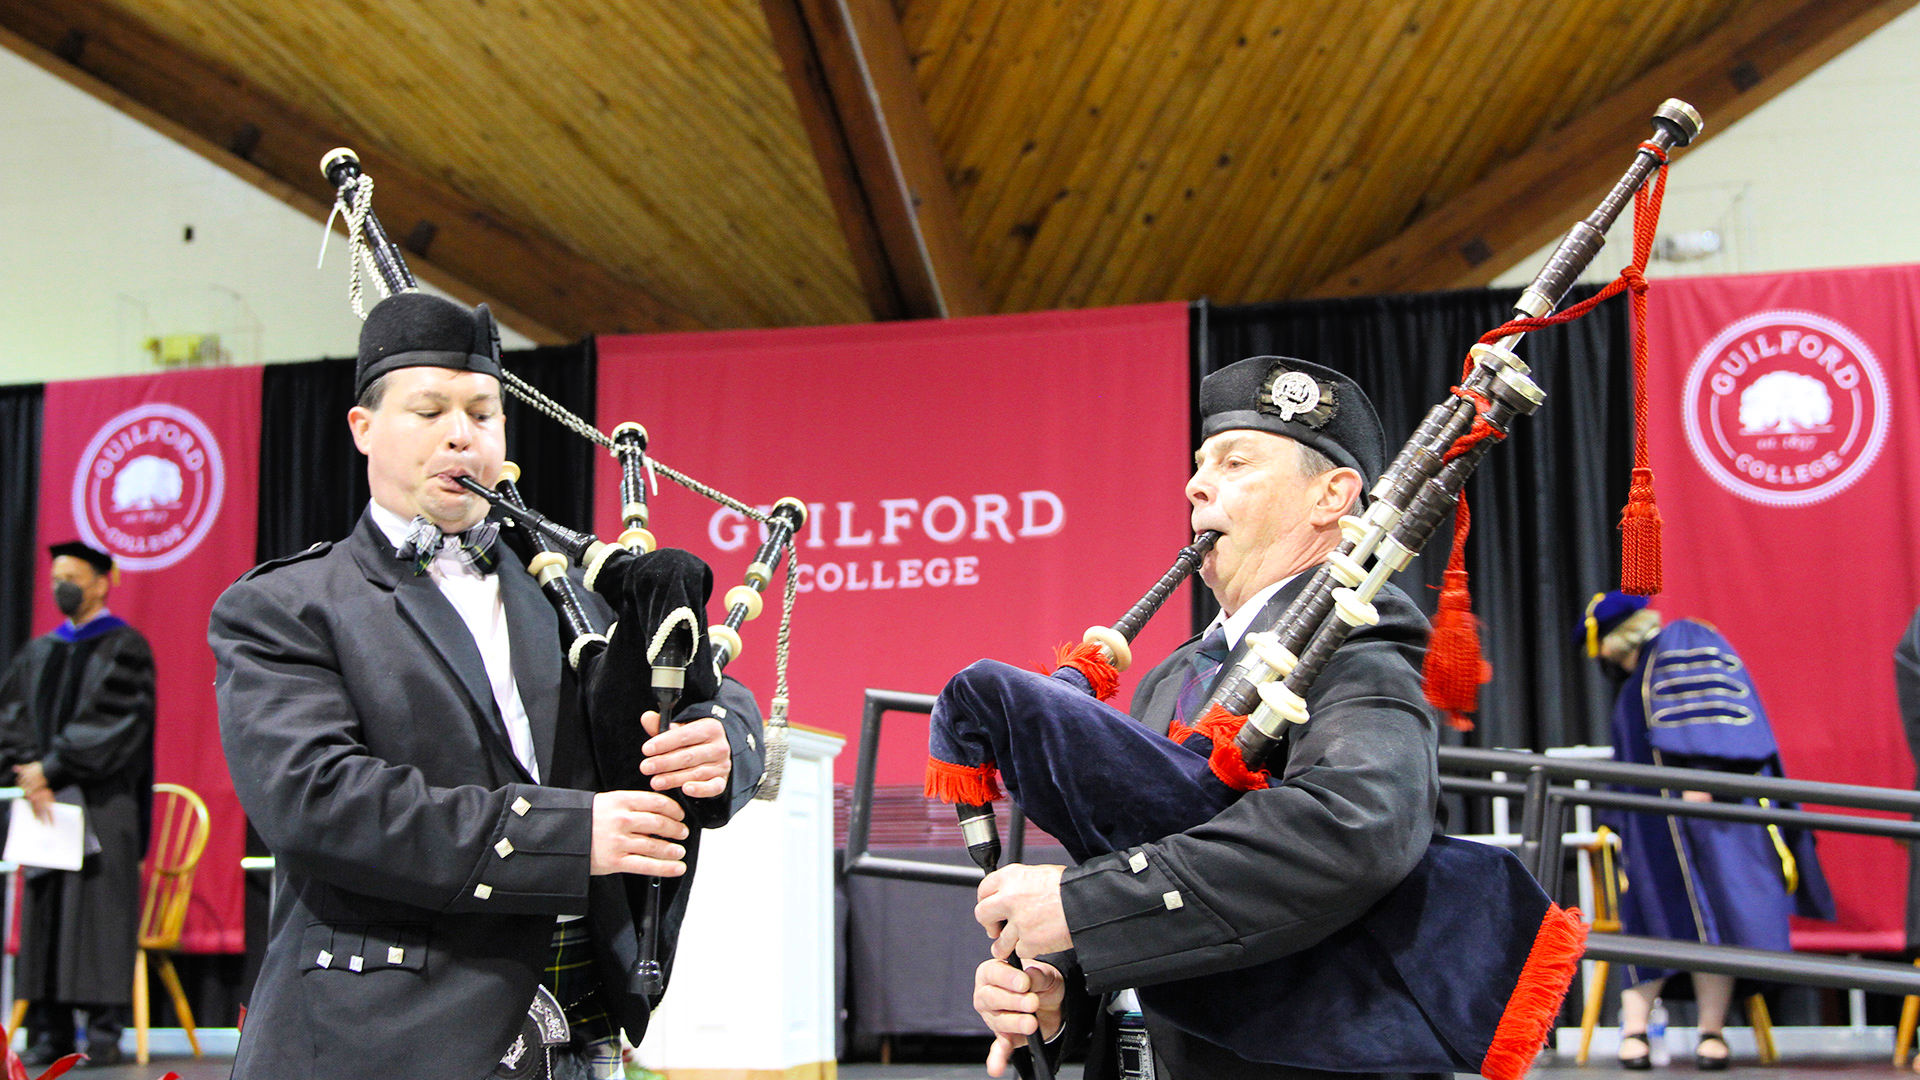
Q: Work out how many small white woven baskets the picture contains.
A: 0